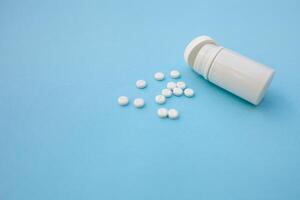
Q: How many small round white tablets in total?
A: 13